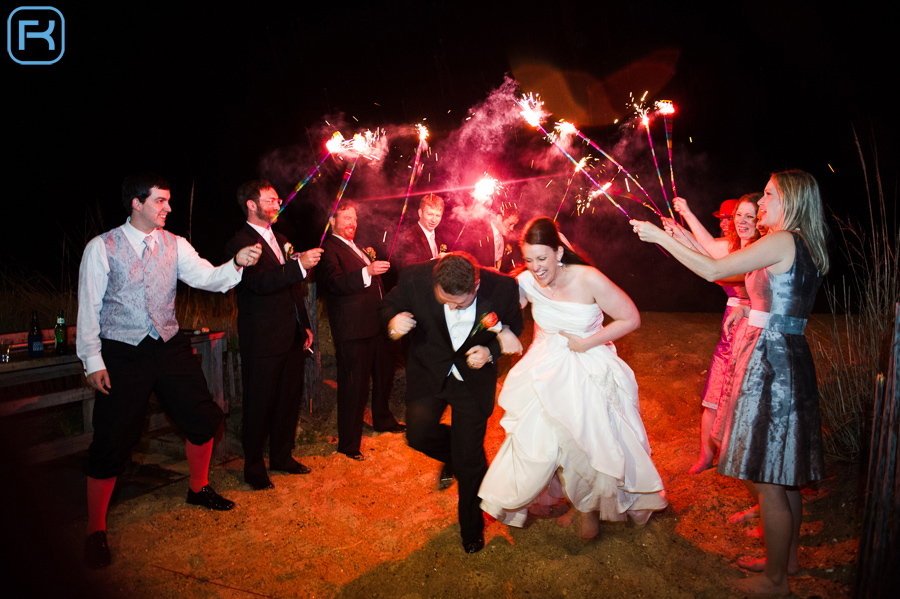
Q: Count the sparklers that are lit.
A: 10